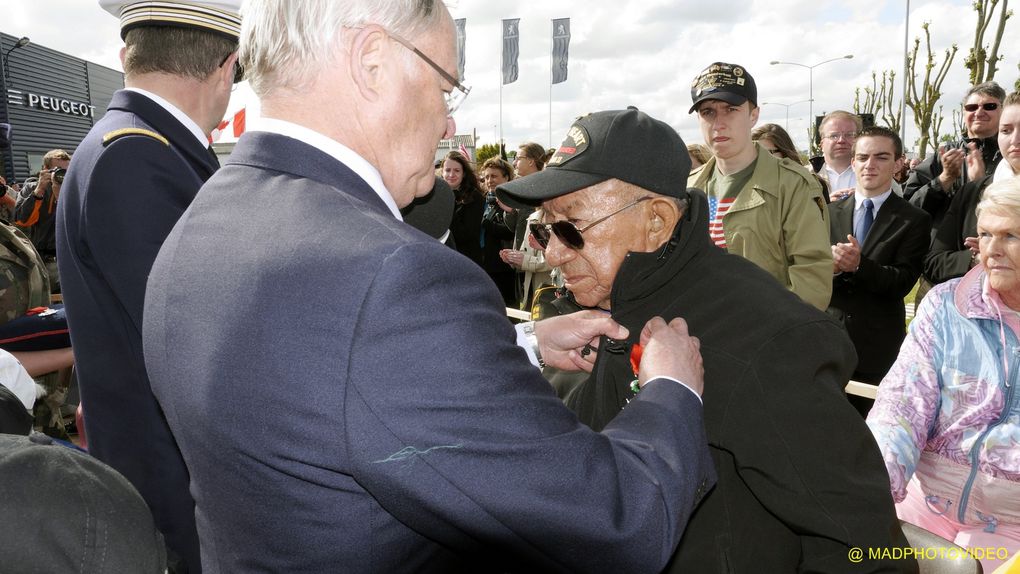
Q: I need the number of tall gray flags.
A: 3